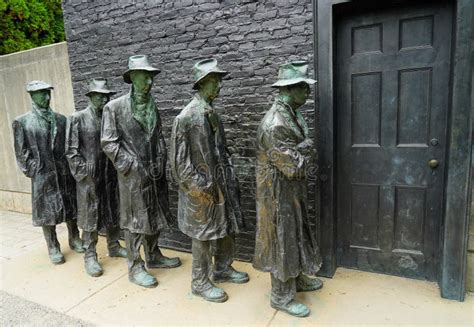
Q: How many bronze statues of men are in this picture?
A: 5